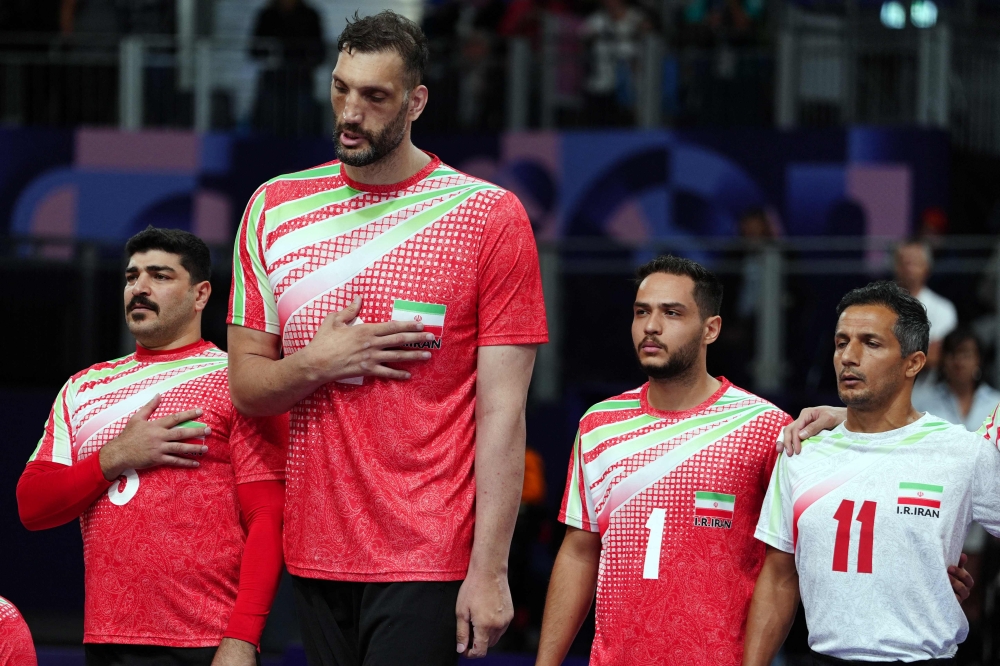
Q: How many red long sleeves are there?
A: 2